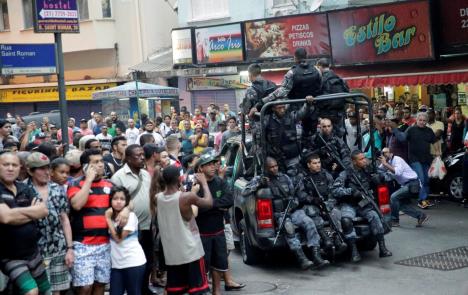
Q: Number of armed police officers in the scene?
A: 8